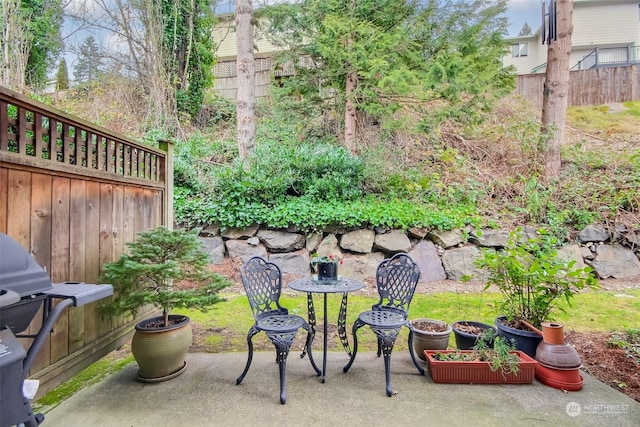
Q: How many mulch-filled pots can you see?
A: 2